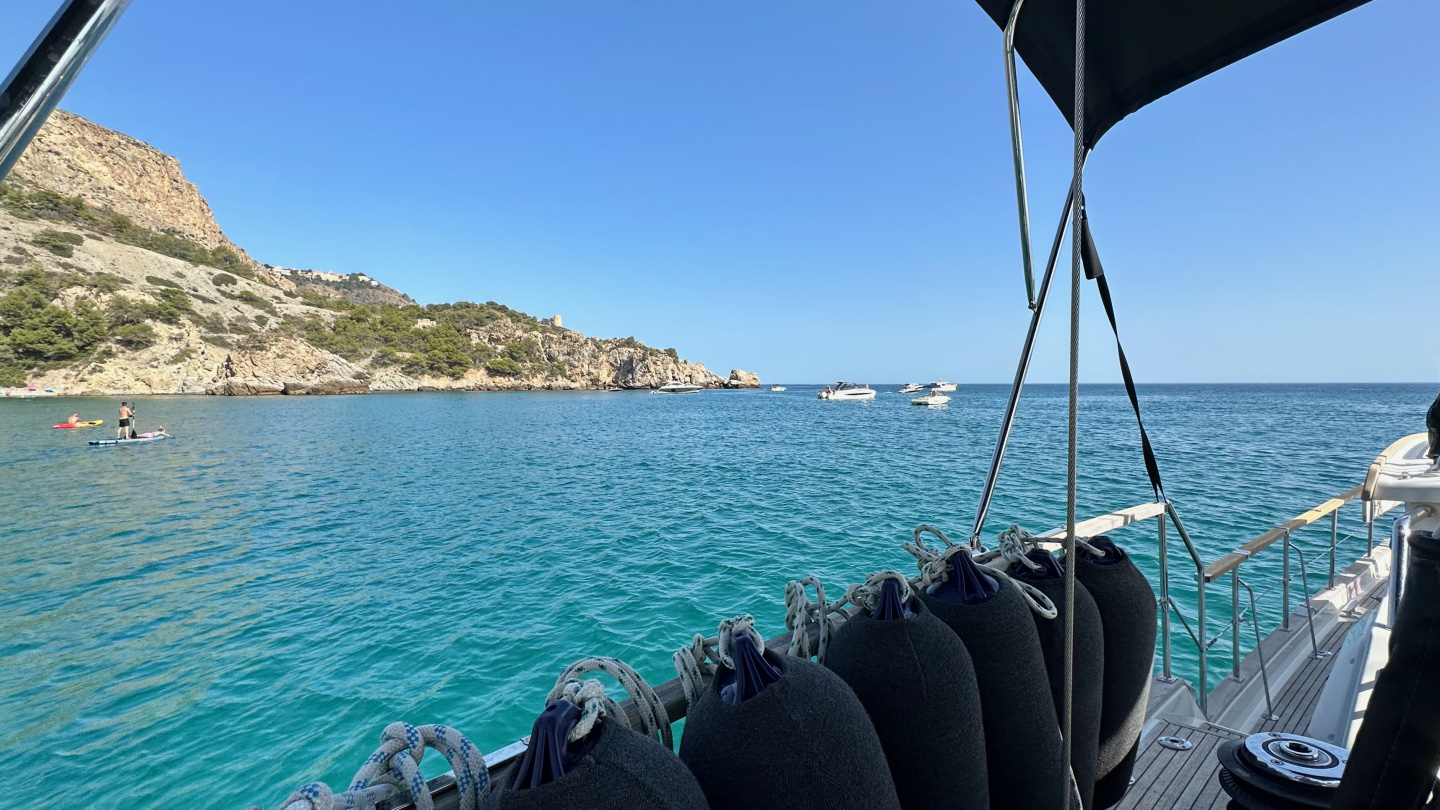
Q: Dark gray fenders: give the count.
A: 6